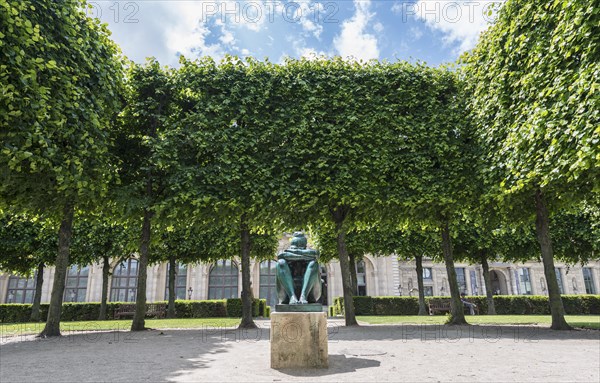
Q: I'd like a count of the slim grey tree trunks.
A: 12